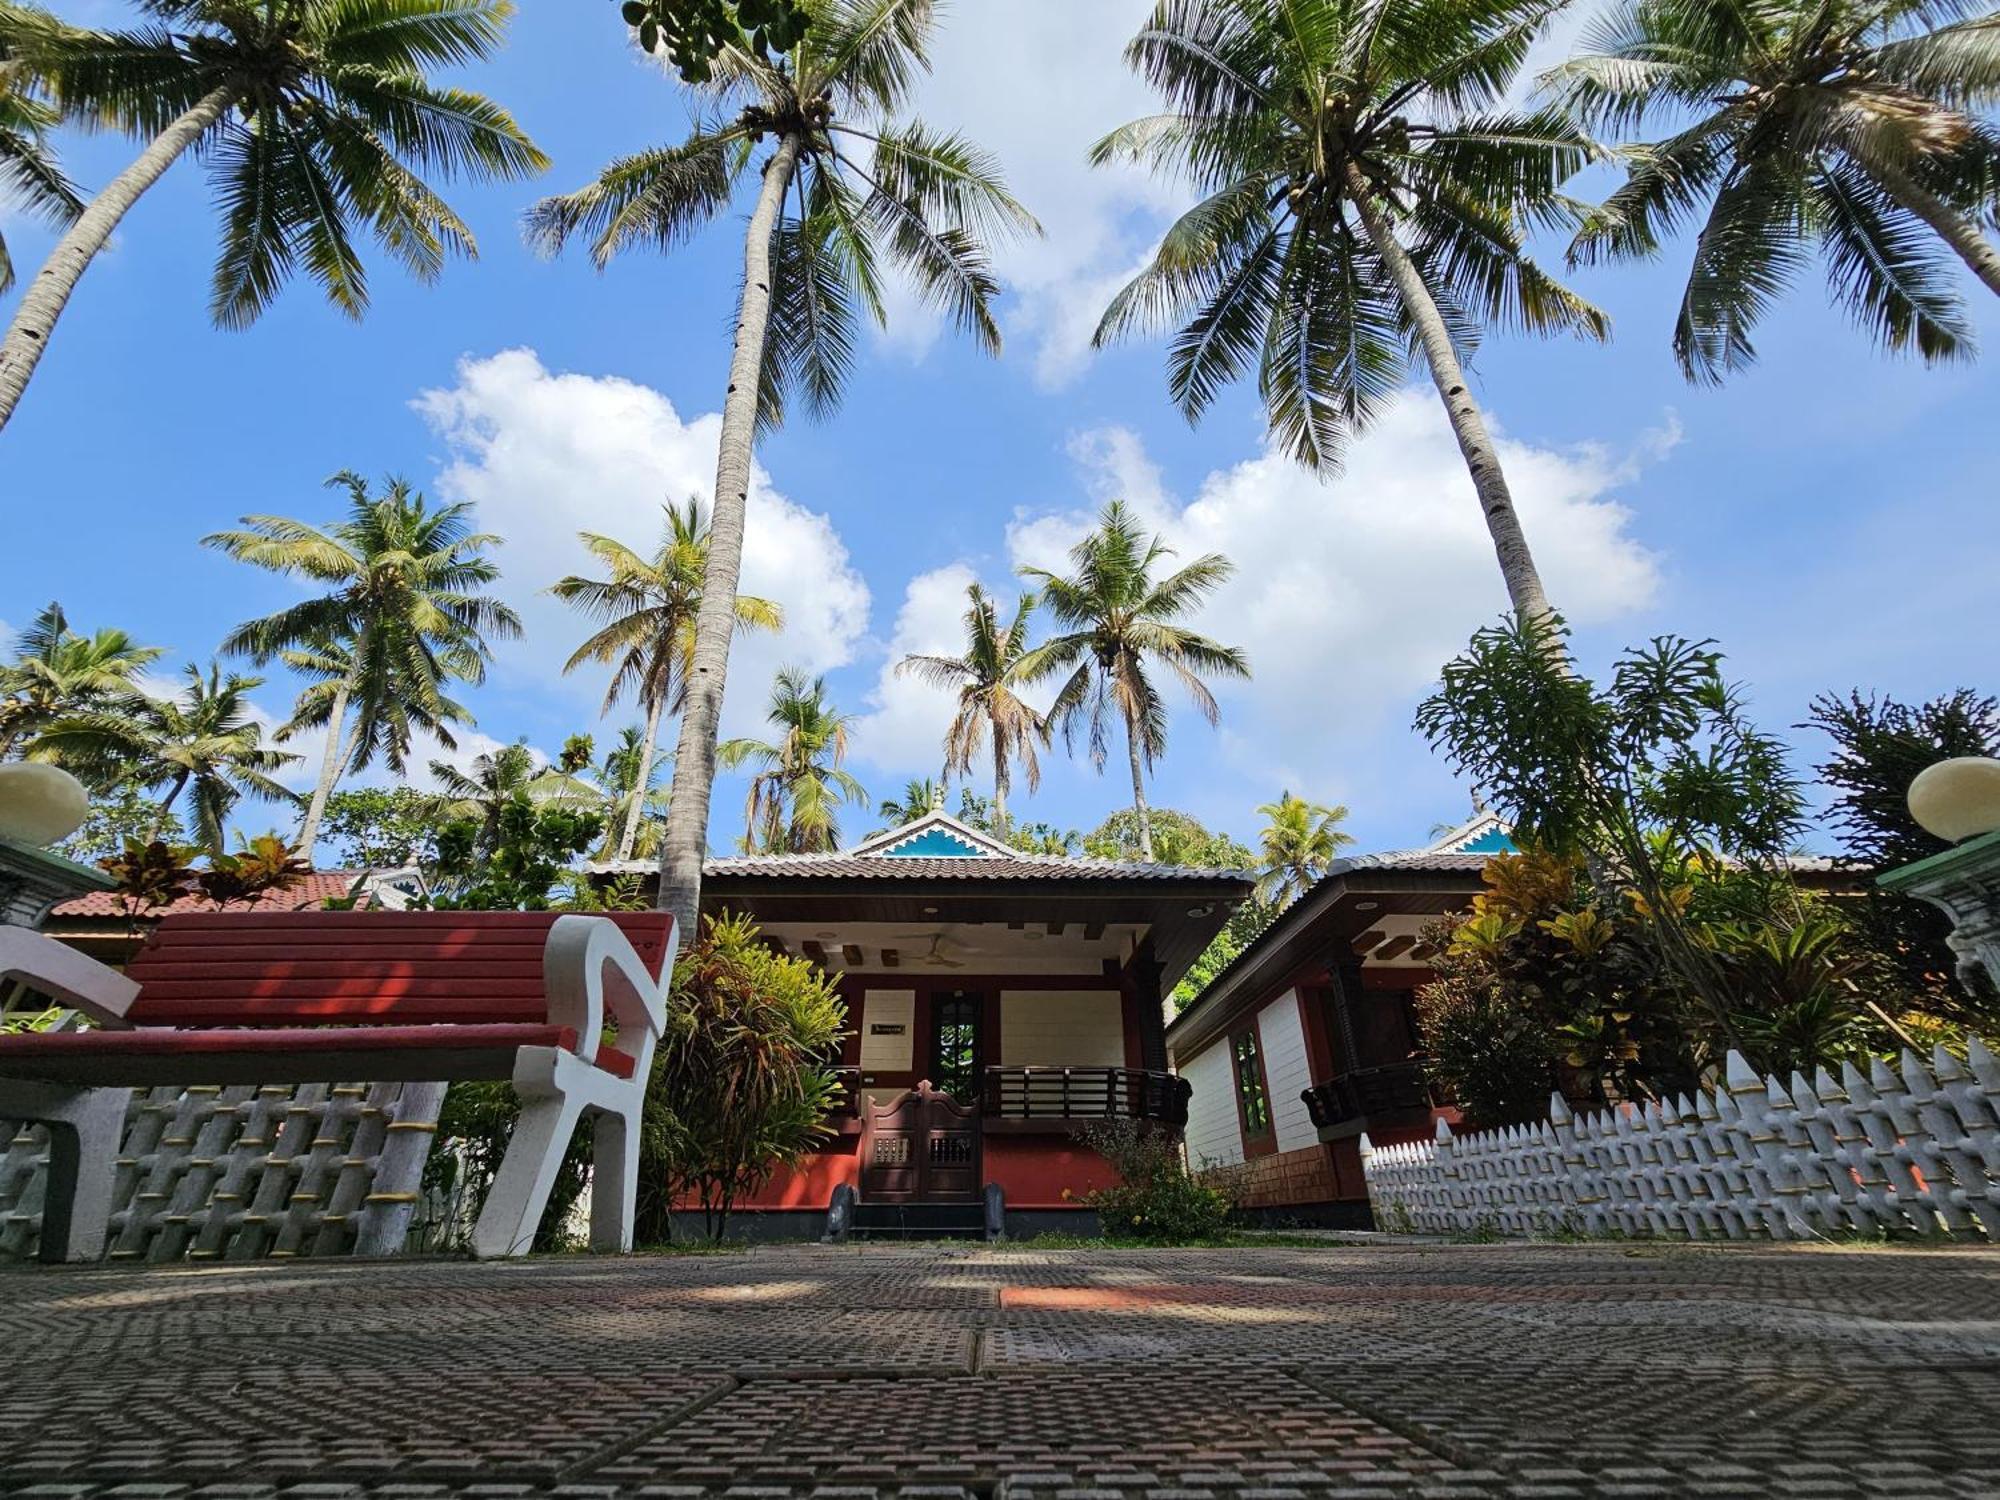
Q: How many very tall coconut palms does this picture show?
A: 4